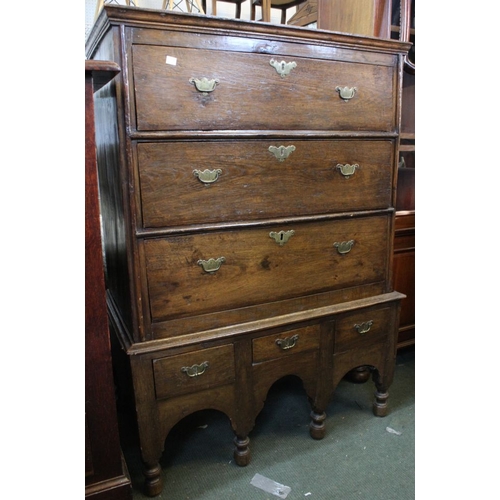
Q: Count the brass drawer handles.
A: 9